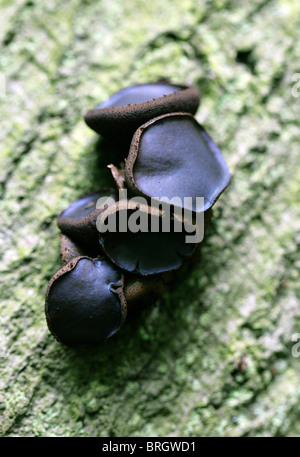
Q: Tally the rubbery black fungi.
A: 5